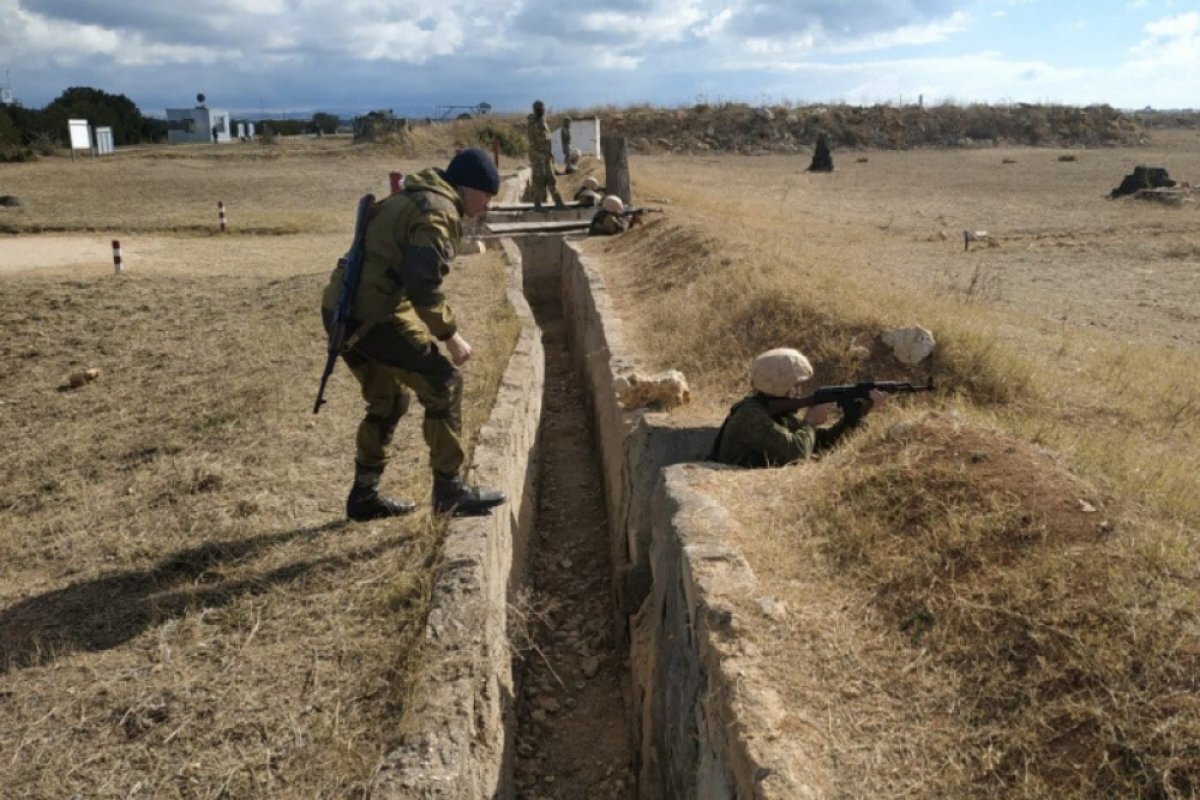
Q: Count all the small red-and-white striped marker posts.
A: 2